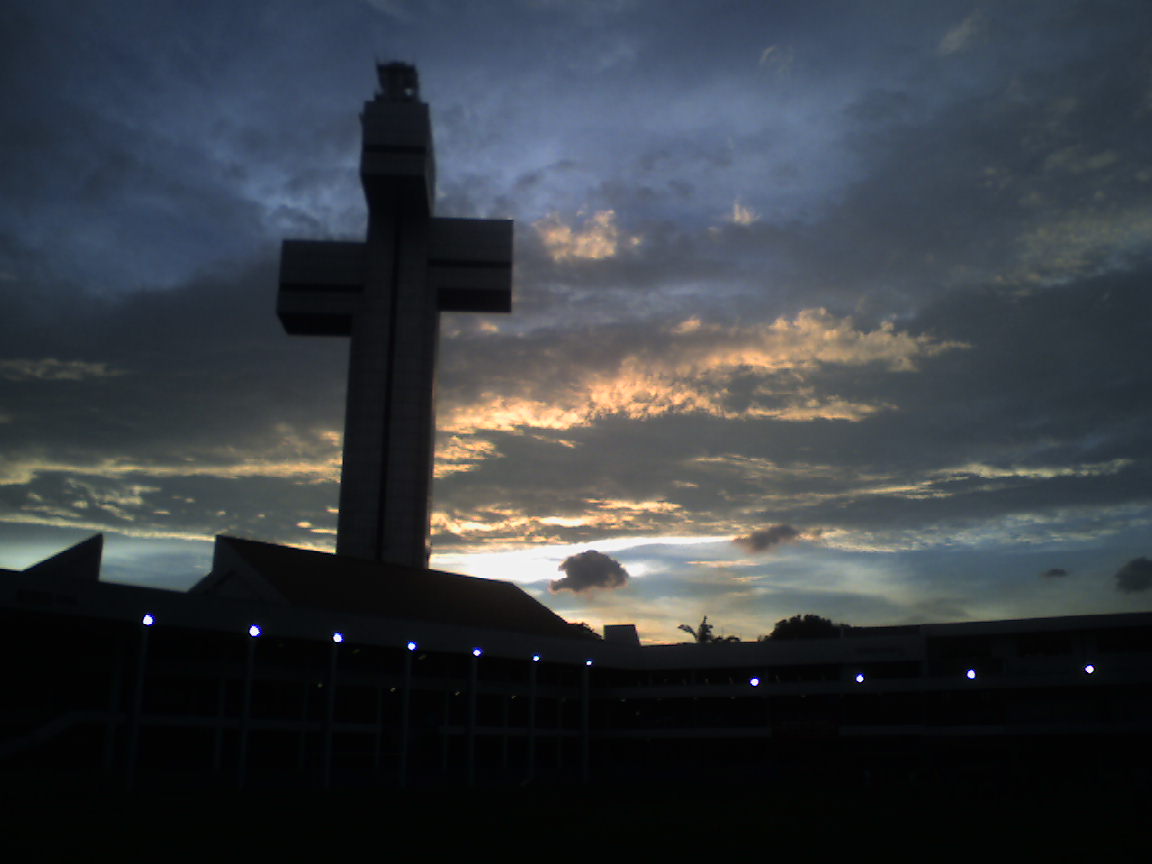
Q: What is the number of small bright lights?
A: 11